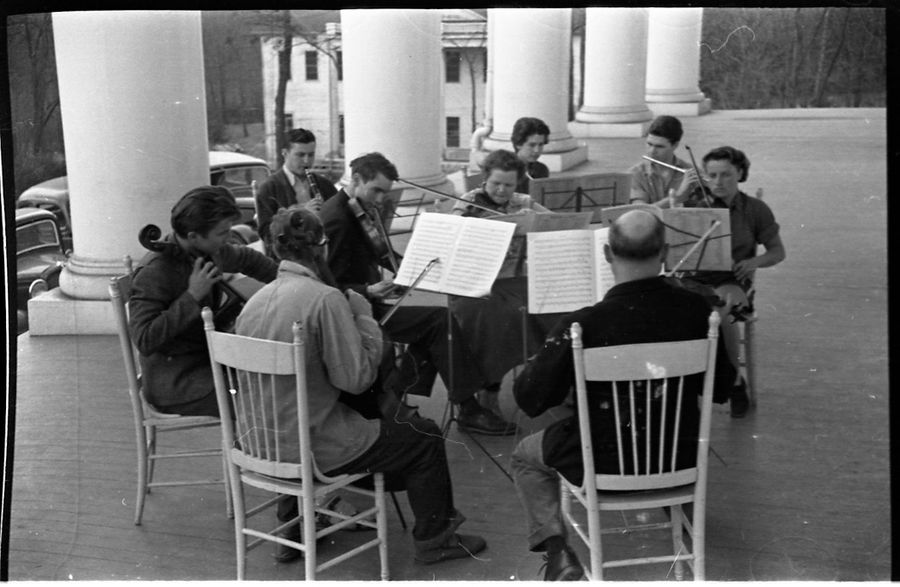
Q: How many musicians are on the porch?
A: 9